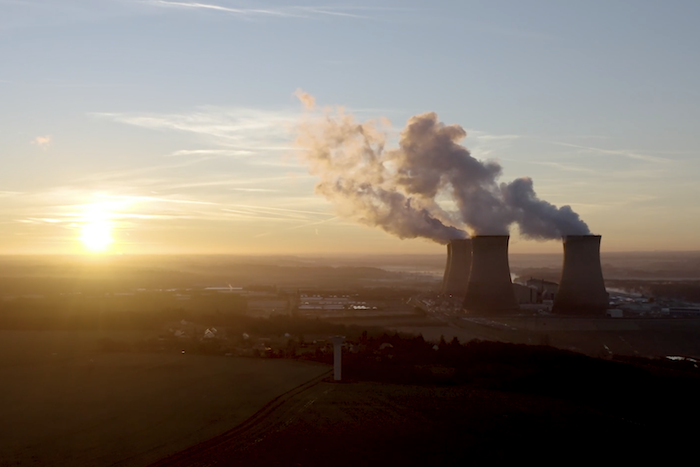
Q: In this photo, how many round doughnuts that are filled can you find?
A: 0